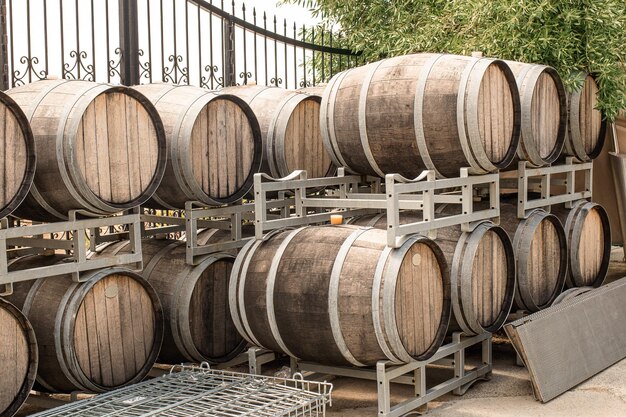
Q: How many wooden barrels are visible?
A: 14